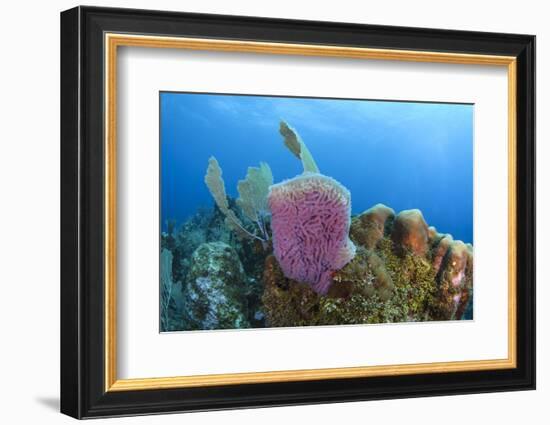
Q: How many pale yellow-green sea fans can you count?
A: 3